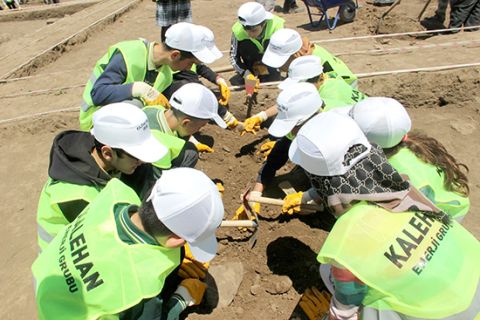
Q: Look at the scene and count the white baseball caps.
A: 11